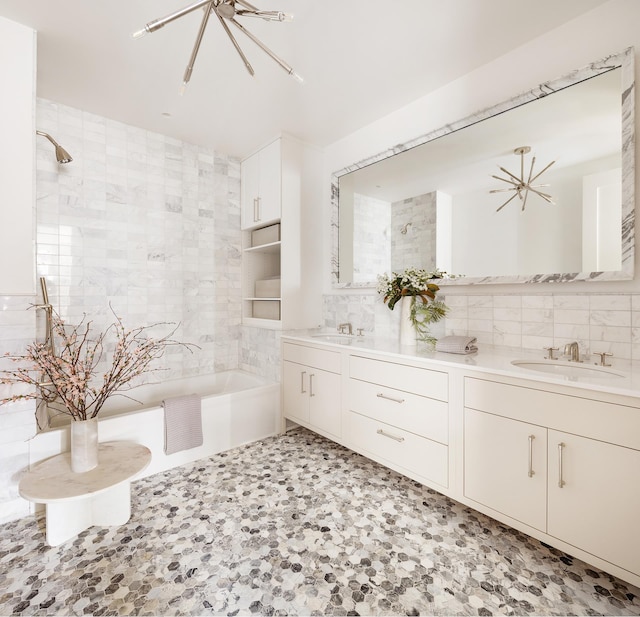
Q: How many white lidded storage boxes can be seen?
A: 3